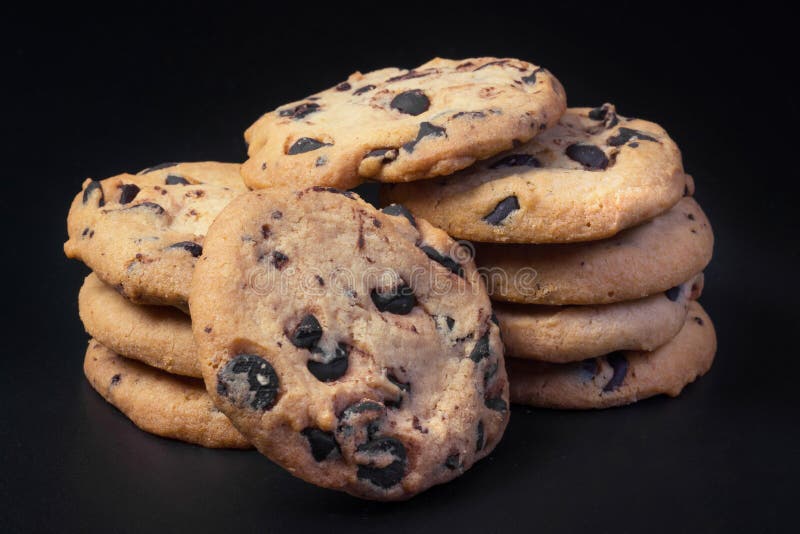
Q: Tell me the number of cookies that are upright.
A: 1